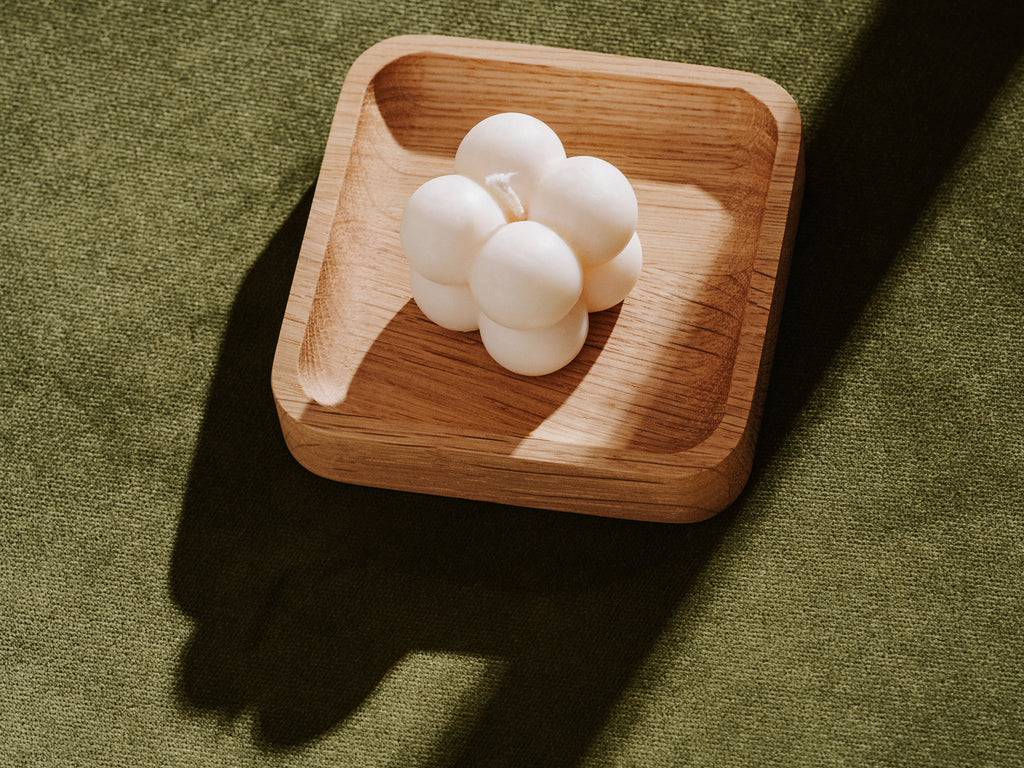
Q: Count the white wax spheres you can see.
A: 7